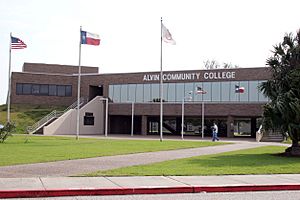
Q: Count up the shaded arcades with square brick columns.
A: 1